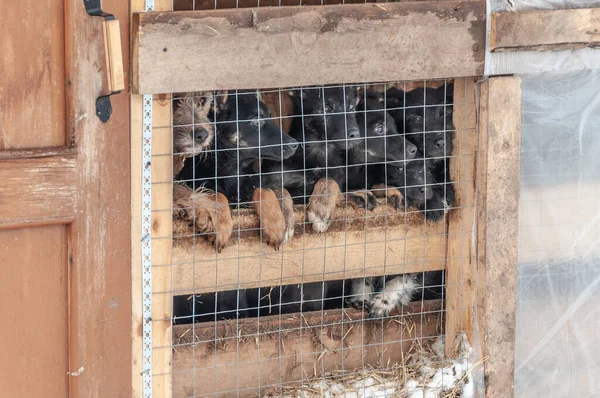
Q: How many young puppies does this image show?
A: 6